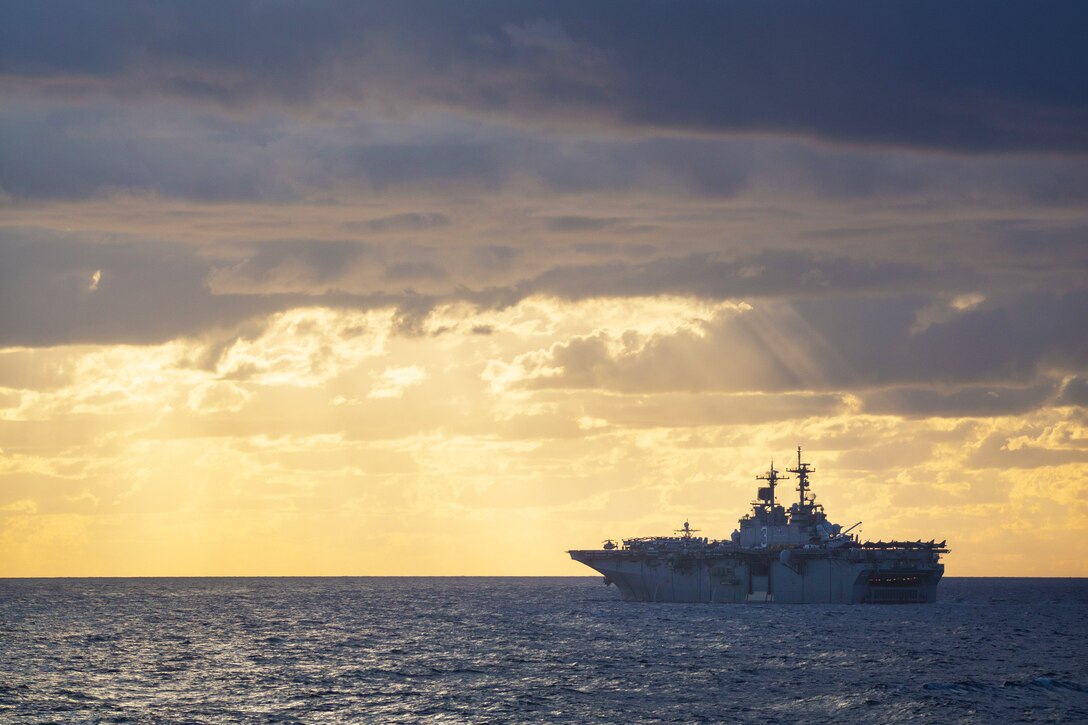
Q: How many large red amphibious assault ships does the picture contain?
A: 0